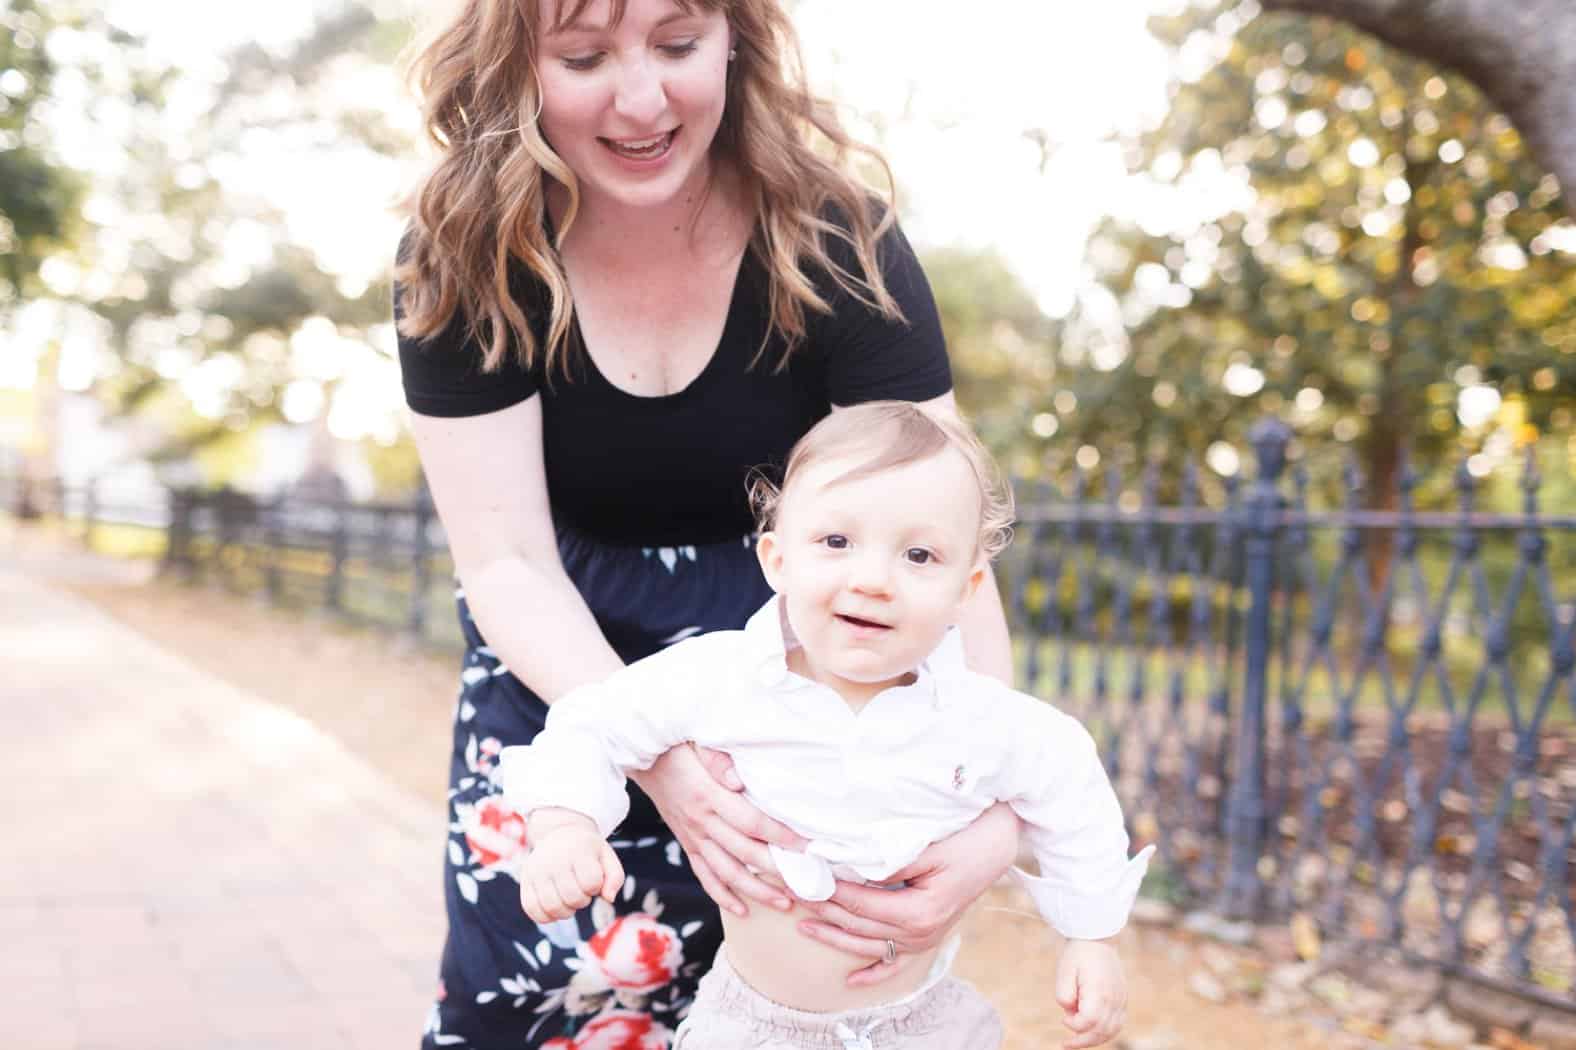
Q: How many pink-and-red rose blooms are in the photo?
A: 3